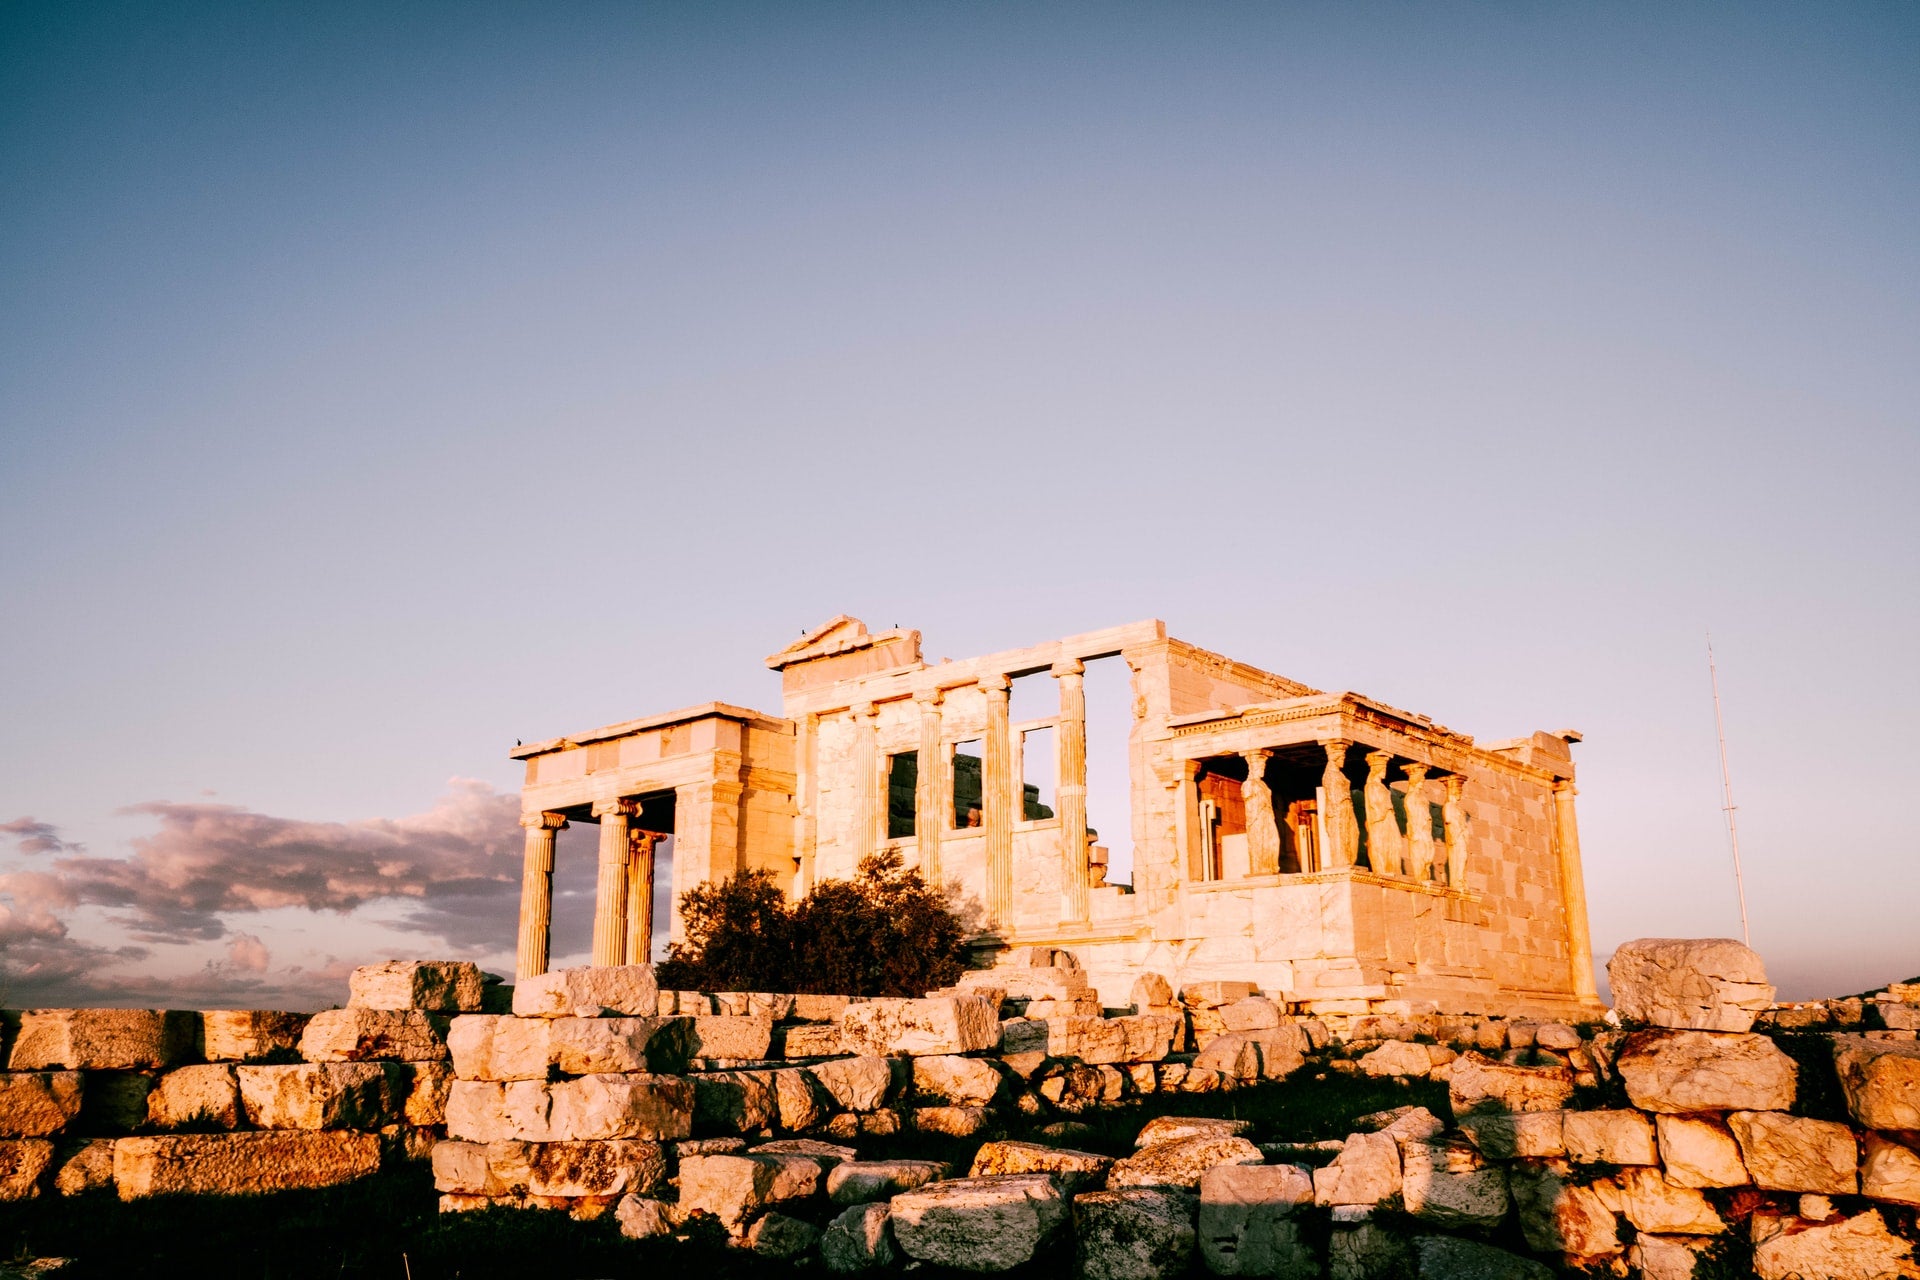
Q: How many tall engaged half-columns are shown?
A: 4